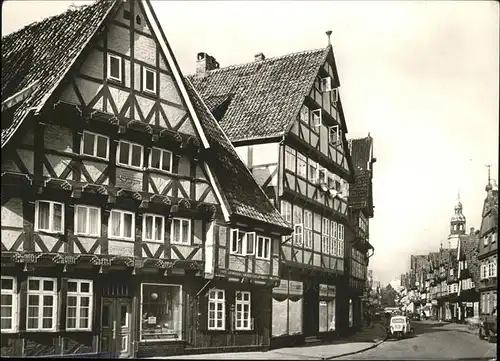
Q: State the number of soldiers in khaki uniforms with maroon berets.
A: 0